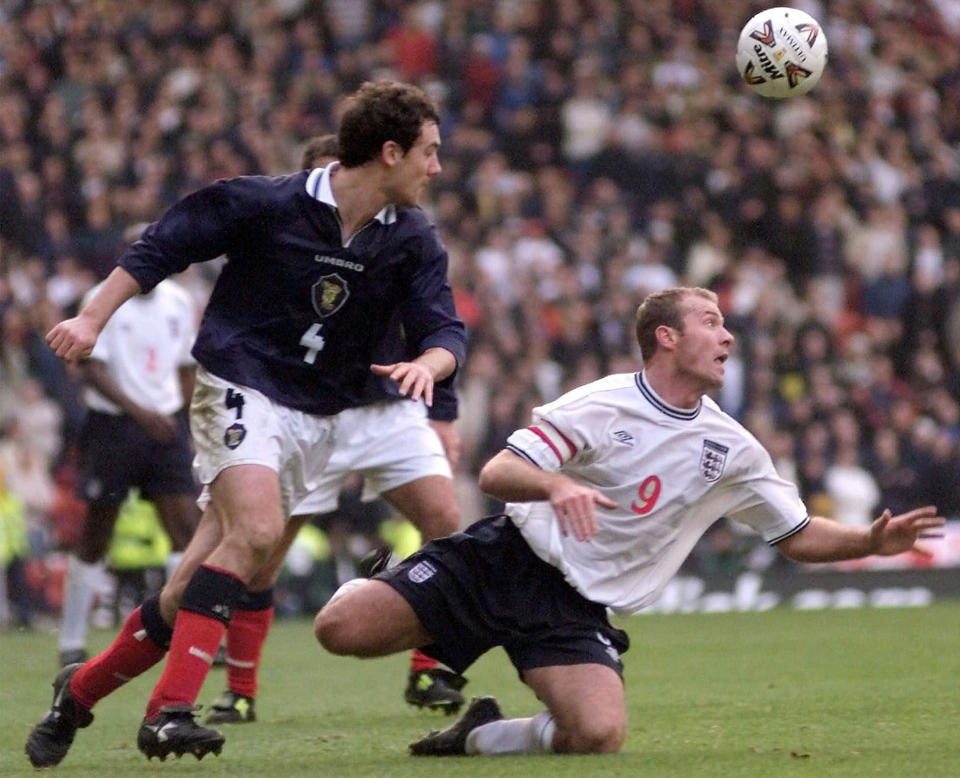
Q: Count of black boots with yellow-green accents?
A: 2